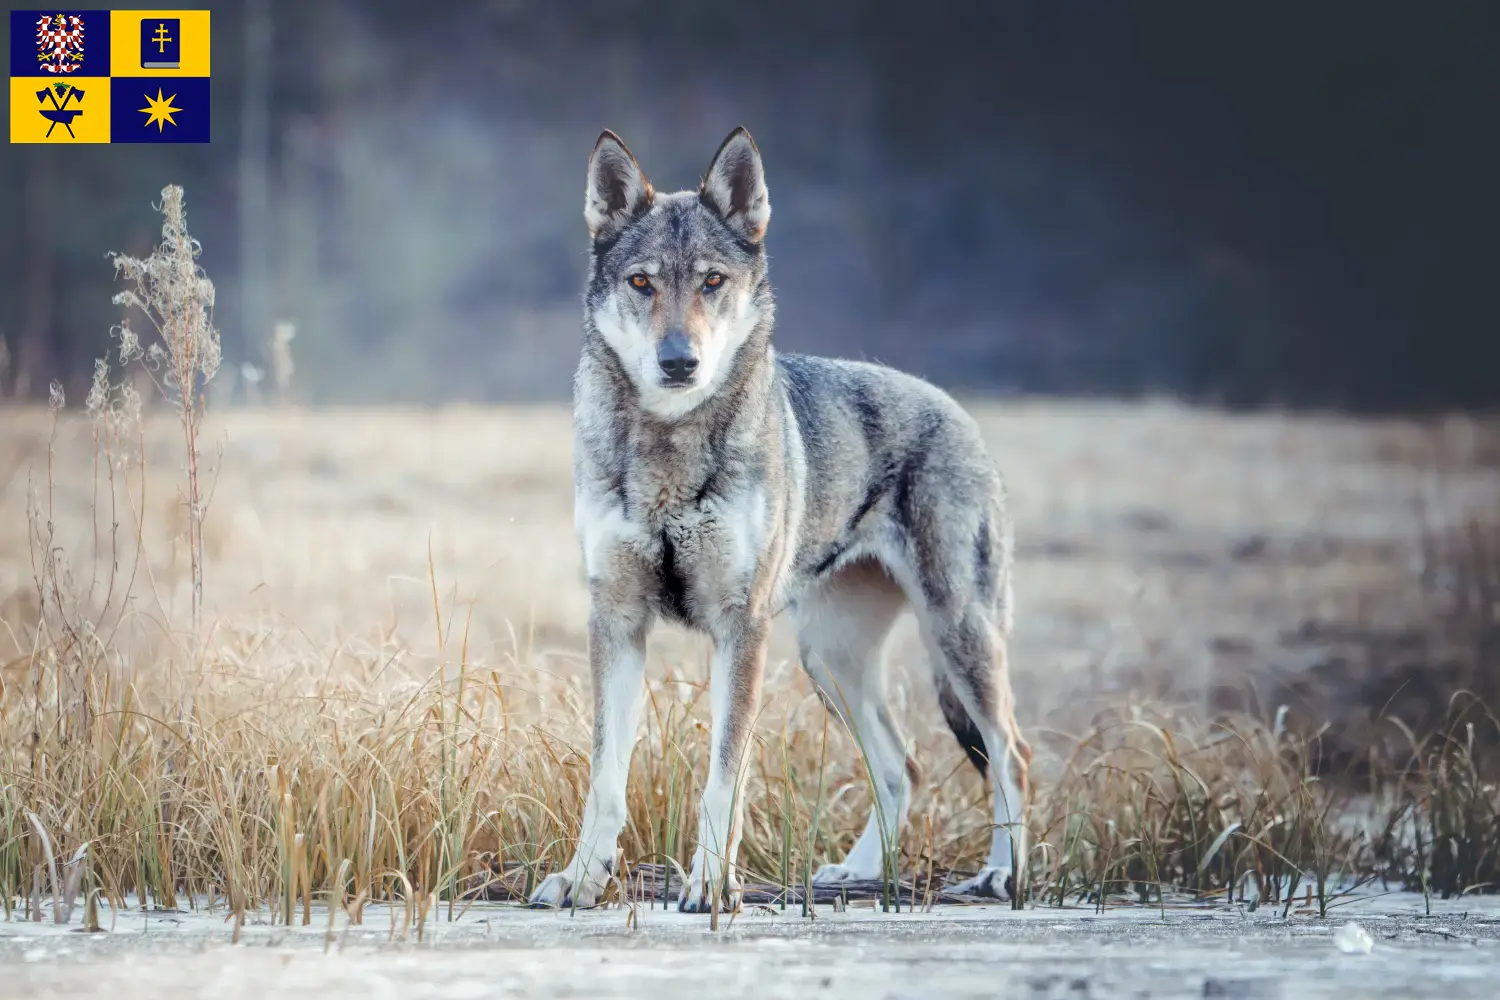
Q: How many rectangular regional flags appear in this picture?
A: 1